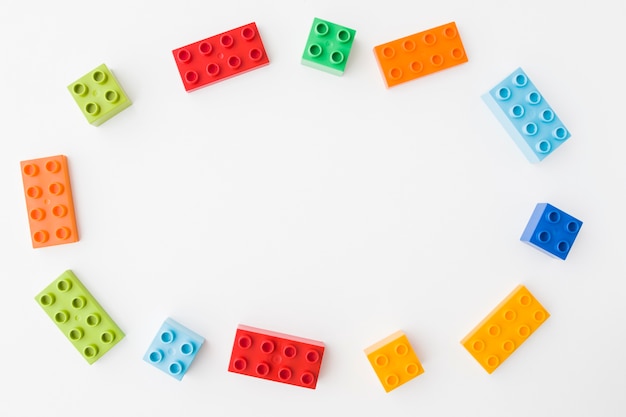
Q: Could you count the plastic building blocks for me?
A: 12